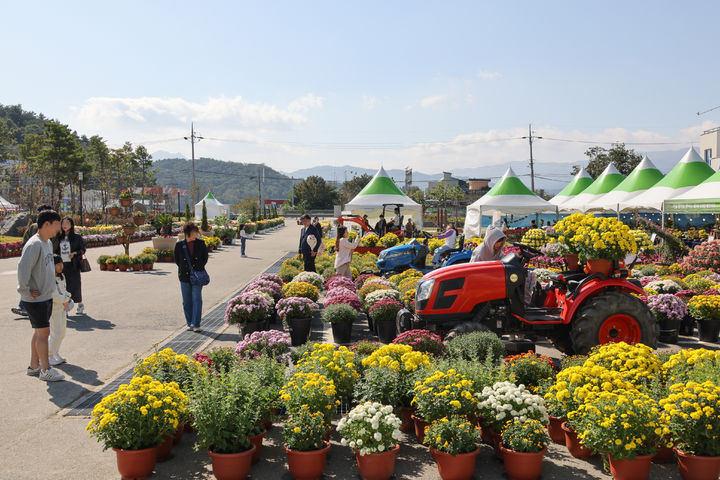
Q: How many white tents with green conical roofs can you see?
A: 8